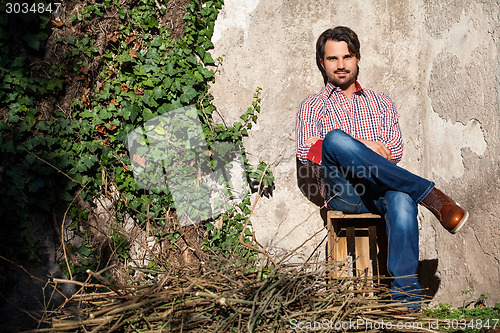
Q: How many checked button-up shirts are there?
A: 1